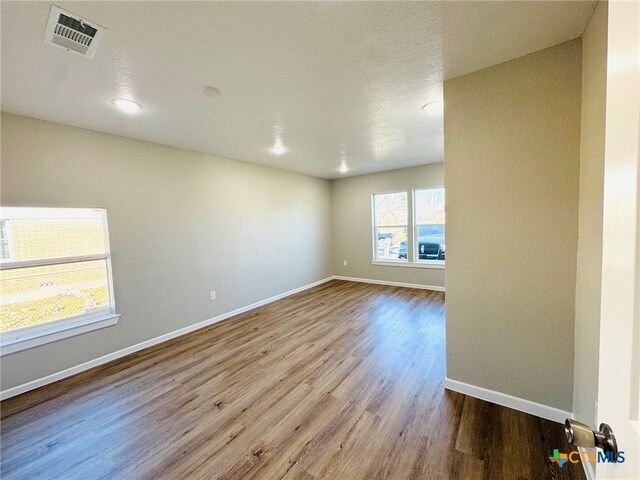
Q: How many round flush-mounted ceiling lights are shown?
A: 4